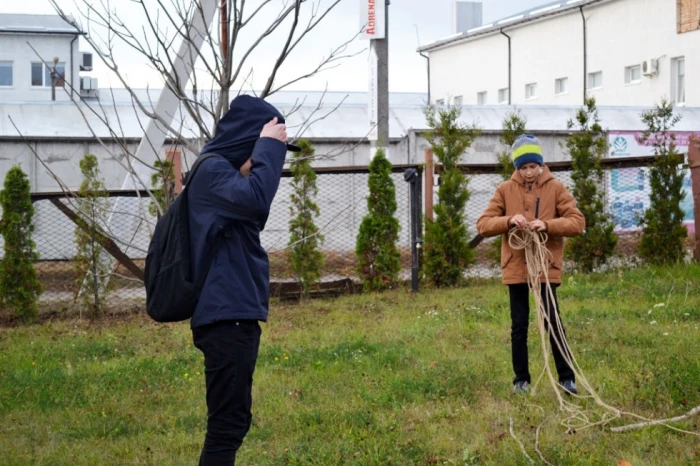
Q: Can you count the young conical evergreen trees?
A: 9